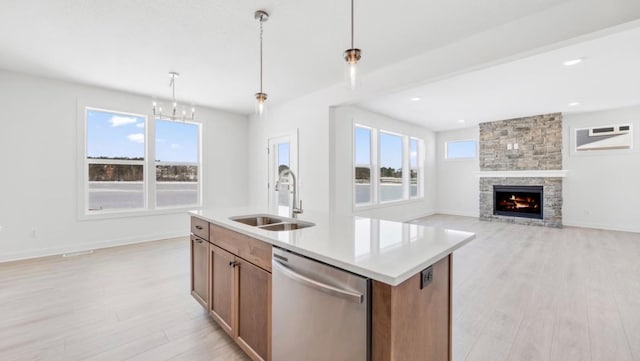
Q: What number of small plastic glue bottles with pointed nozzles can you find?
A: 0